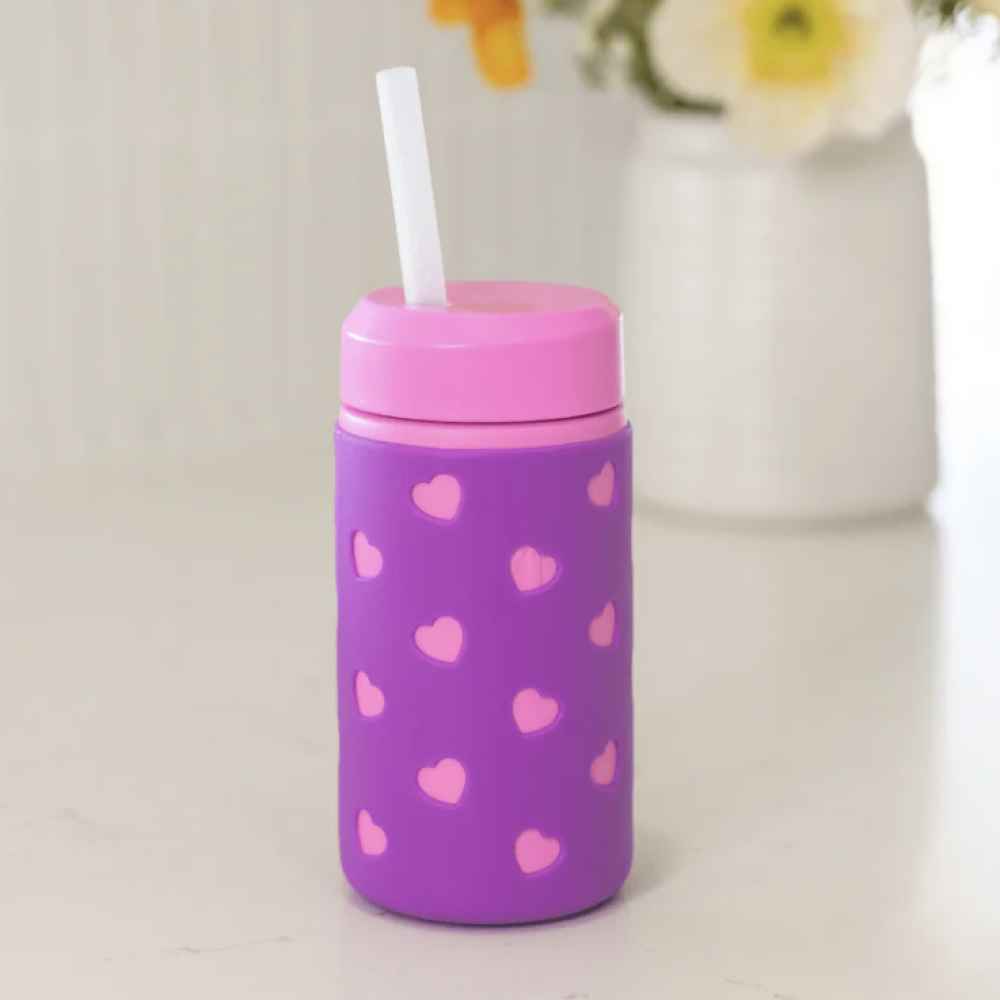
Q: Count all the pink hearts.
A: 12